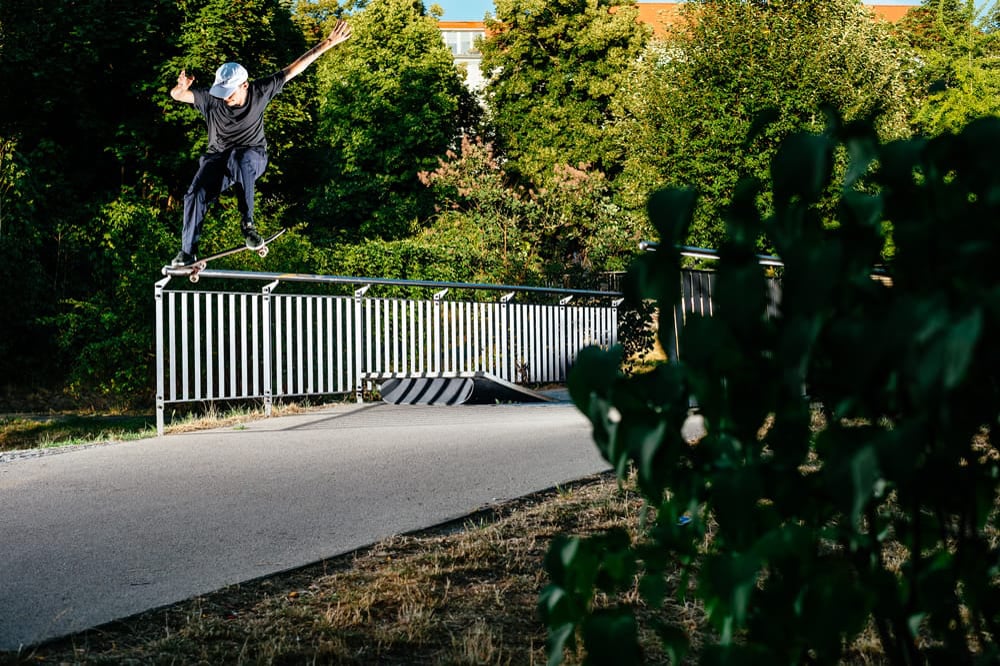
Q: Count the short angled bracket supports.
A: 7